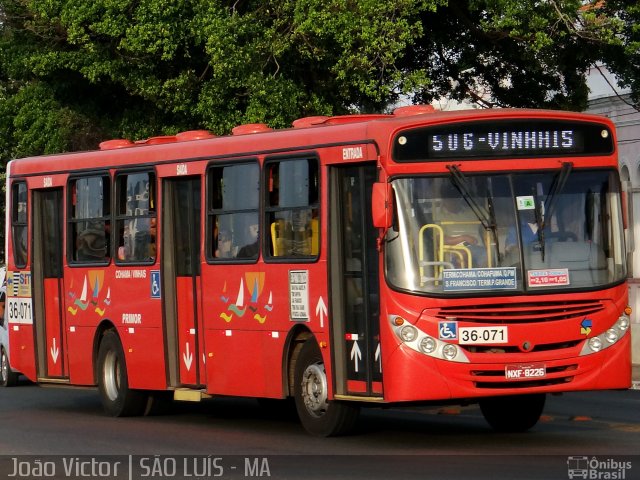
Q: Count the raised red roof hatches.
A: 5